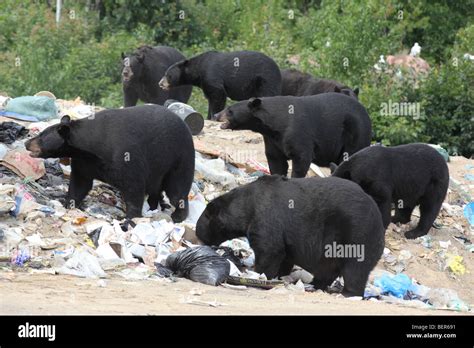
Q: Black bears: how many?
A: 7